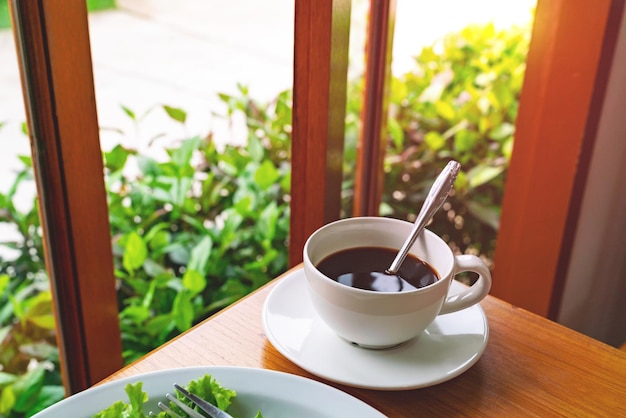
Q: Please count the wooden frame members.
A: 4